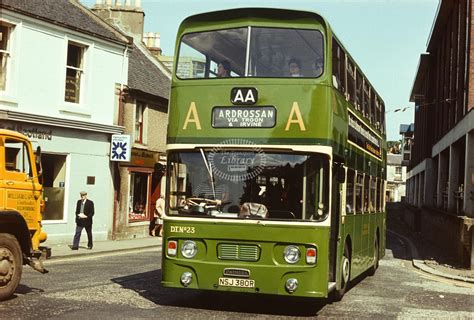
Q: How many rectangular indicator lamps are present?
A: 2